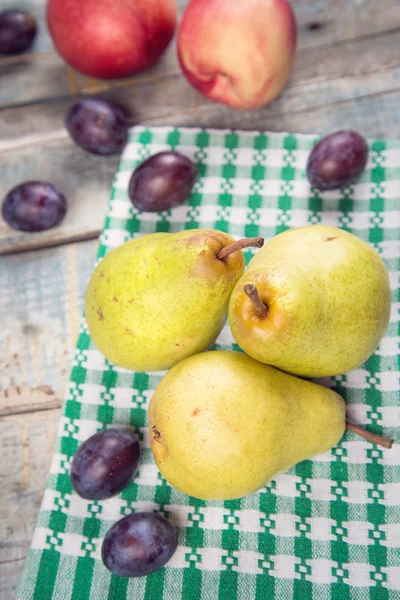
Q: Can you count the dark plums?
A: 7